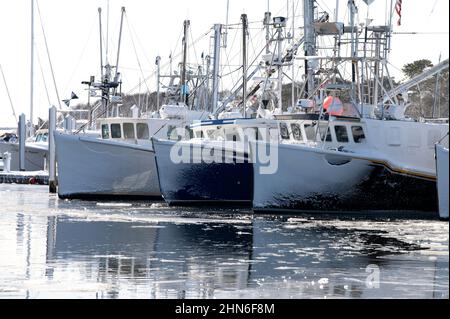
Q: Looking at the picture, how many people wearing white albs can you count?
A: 0